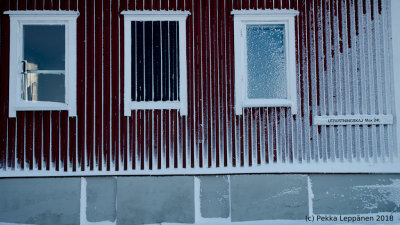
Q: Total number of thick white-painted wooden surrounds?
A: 3